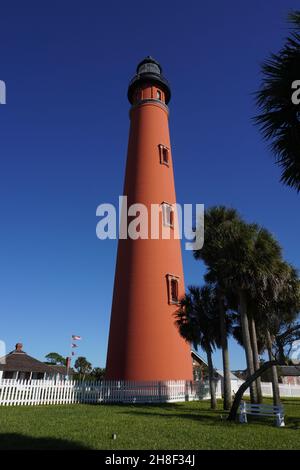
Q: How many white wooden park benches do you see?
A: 1